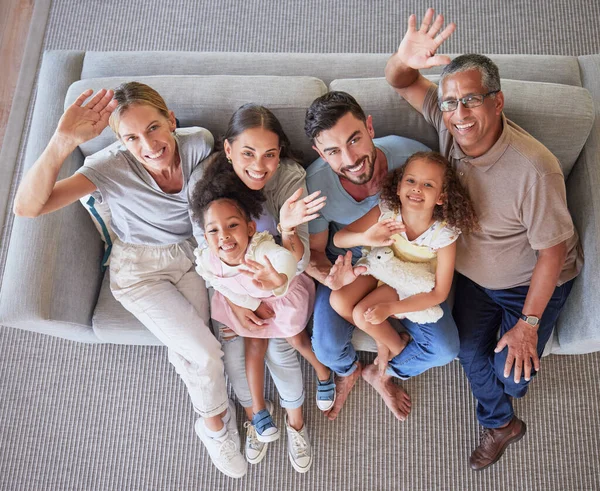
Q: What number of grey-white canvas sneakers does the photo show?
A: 2